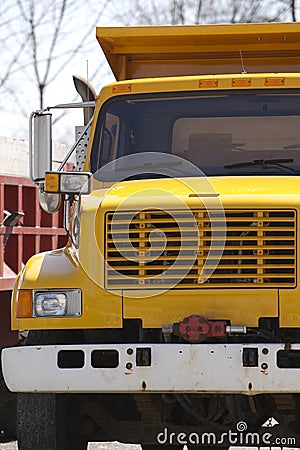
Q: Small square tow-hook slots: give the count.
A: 2